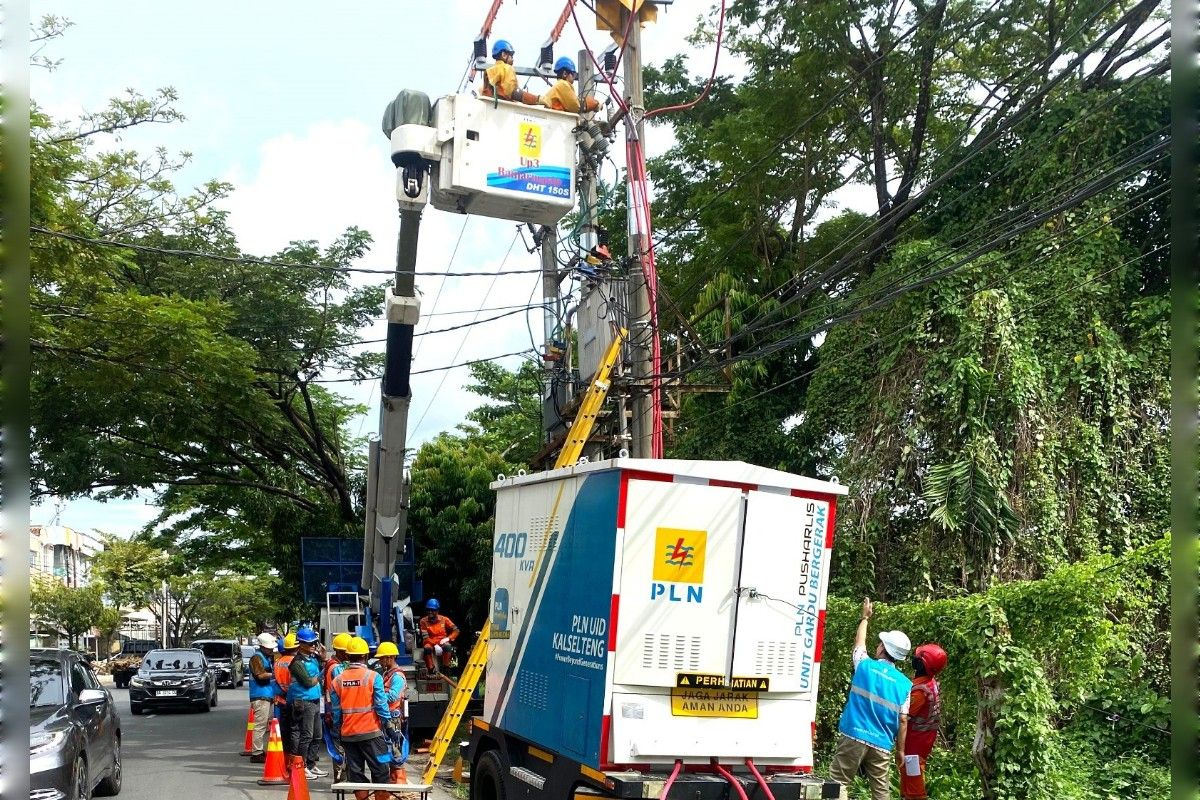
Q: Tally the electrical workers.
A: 11